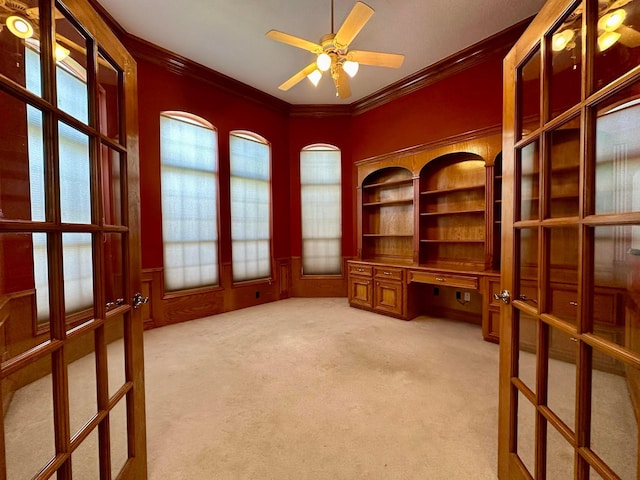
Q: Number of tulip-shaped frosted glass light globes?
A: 3